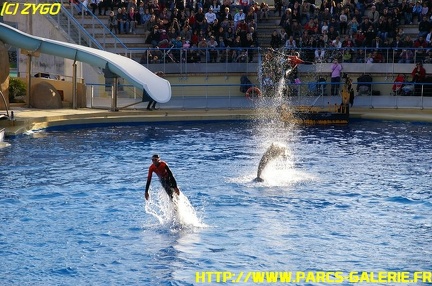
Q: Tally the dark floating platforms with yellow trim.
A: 1